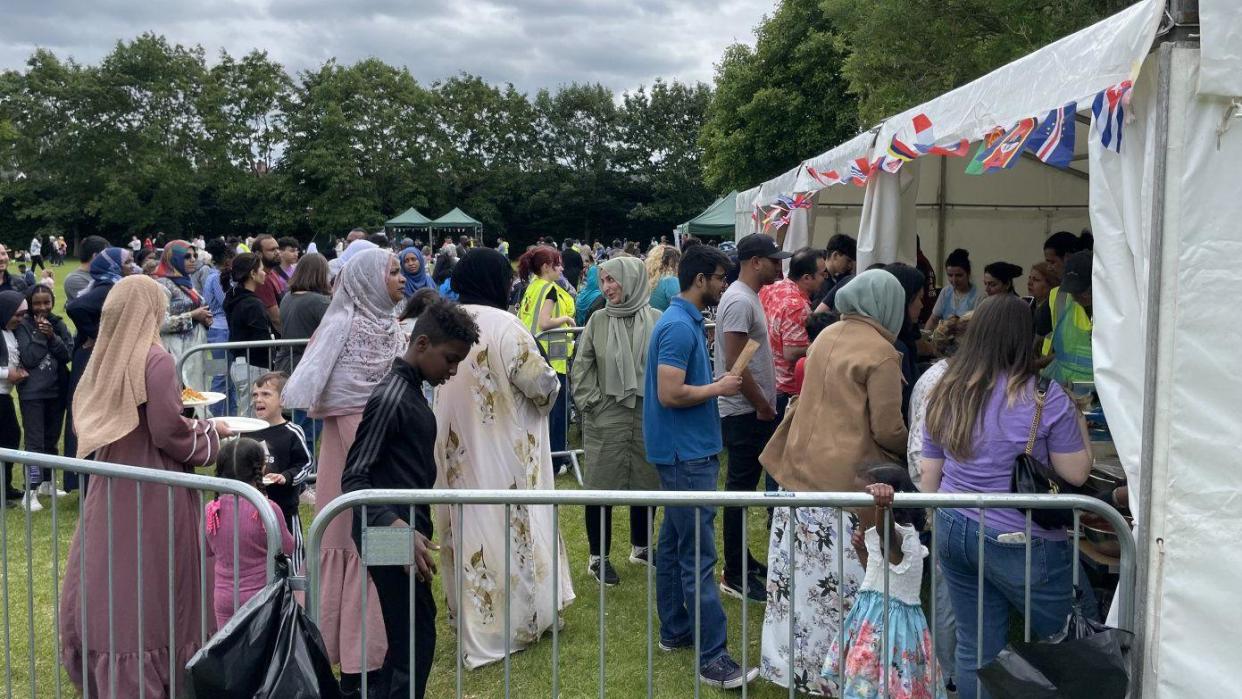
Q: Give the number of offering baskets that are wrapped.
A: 0